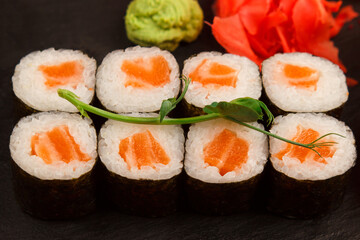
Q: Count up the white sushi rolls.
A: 8